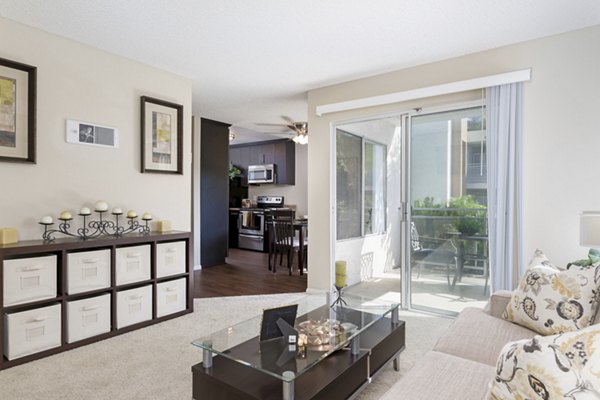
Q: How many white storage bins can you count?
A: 8